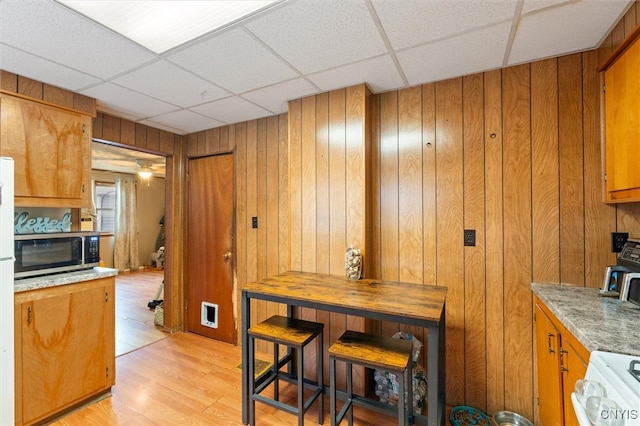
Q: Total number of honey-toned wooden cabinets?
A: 4